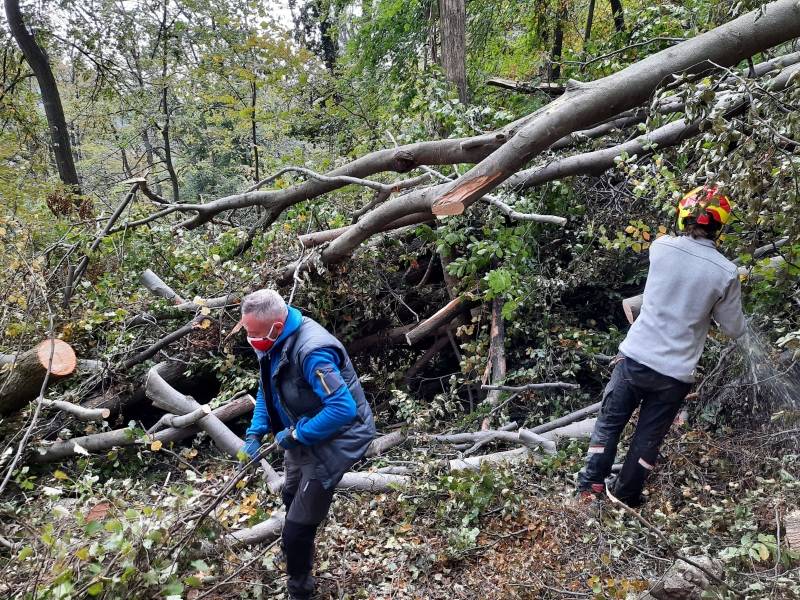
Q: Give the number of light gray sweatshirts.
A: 1